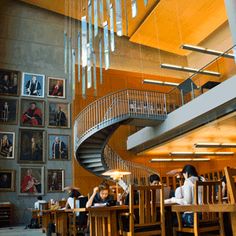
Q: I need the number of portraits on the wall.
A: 12